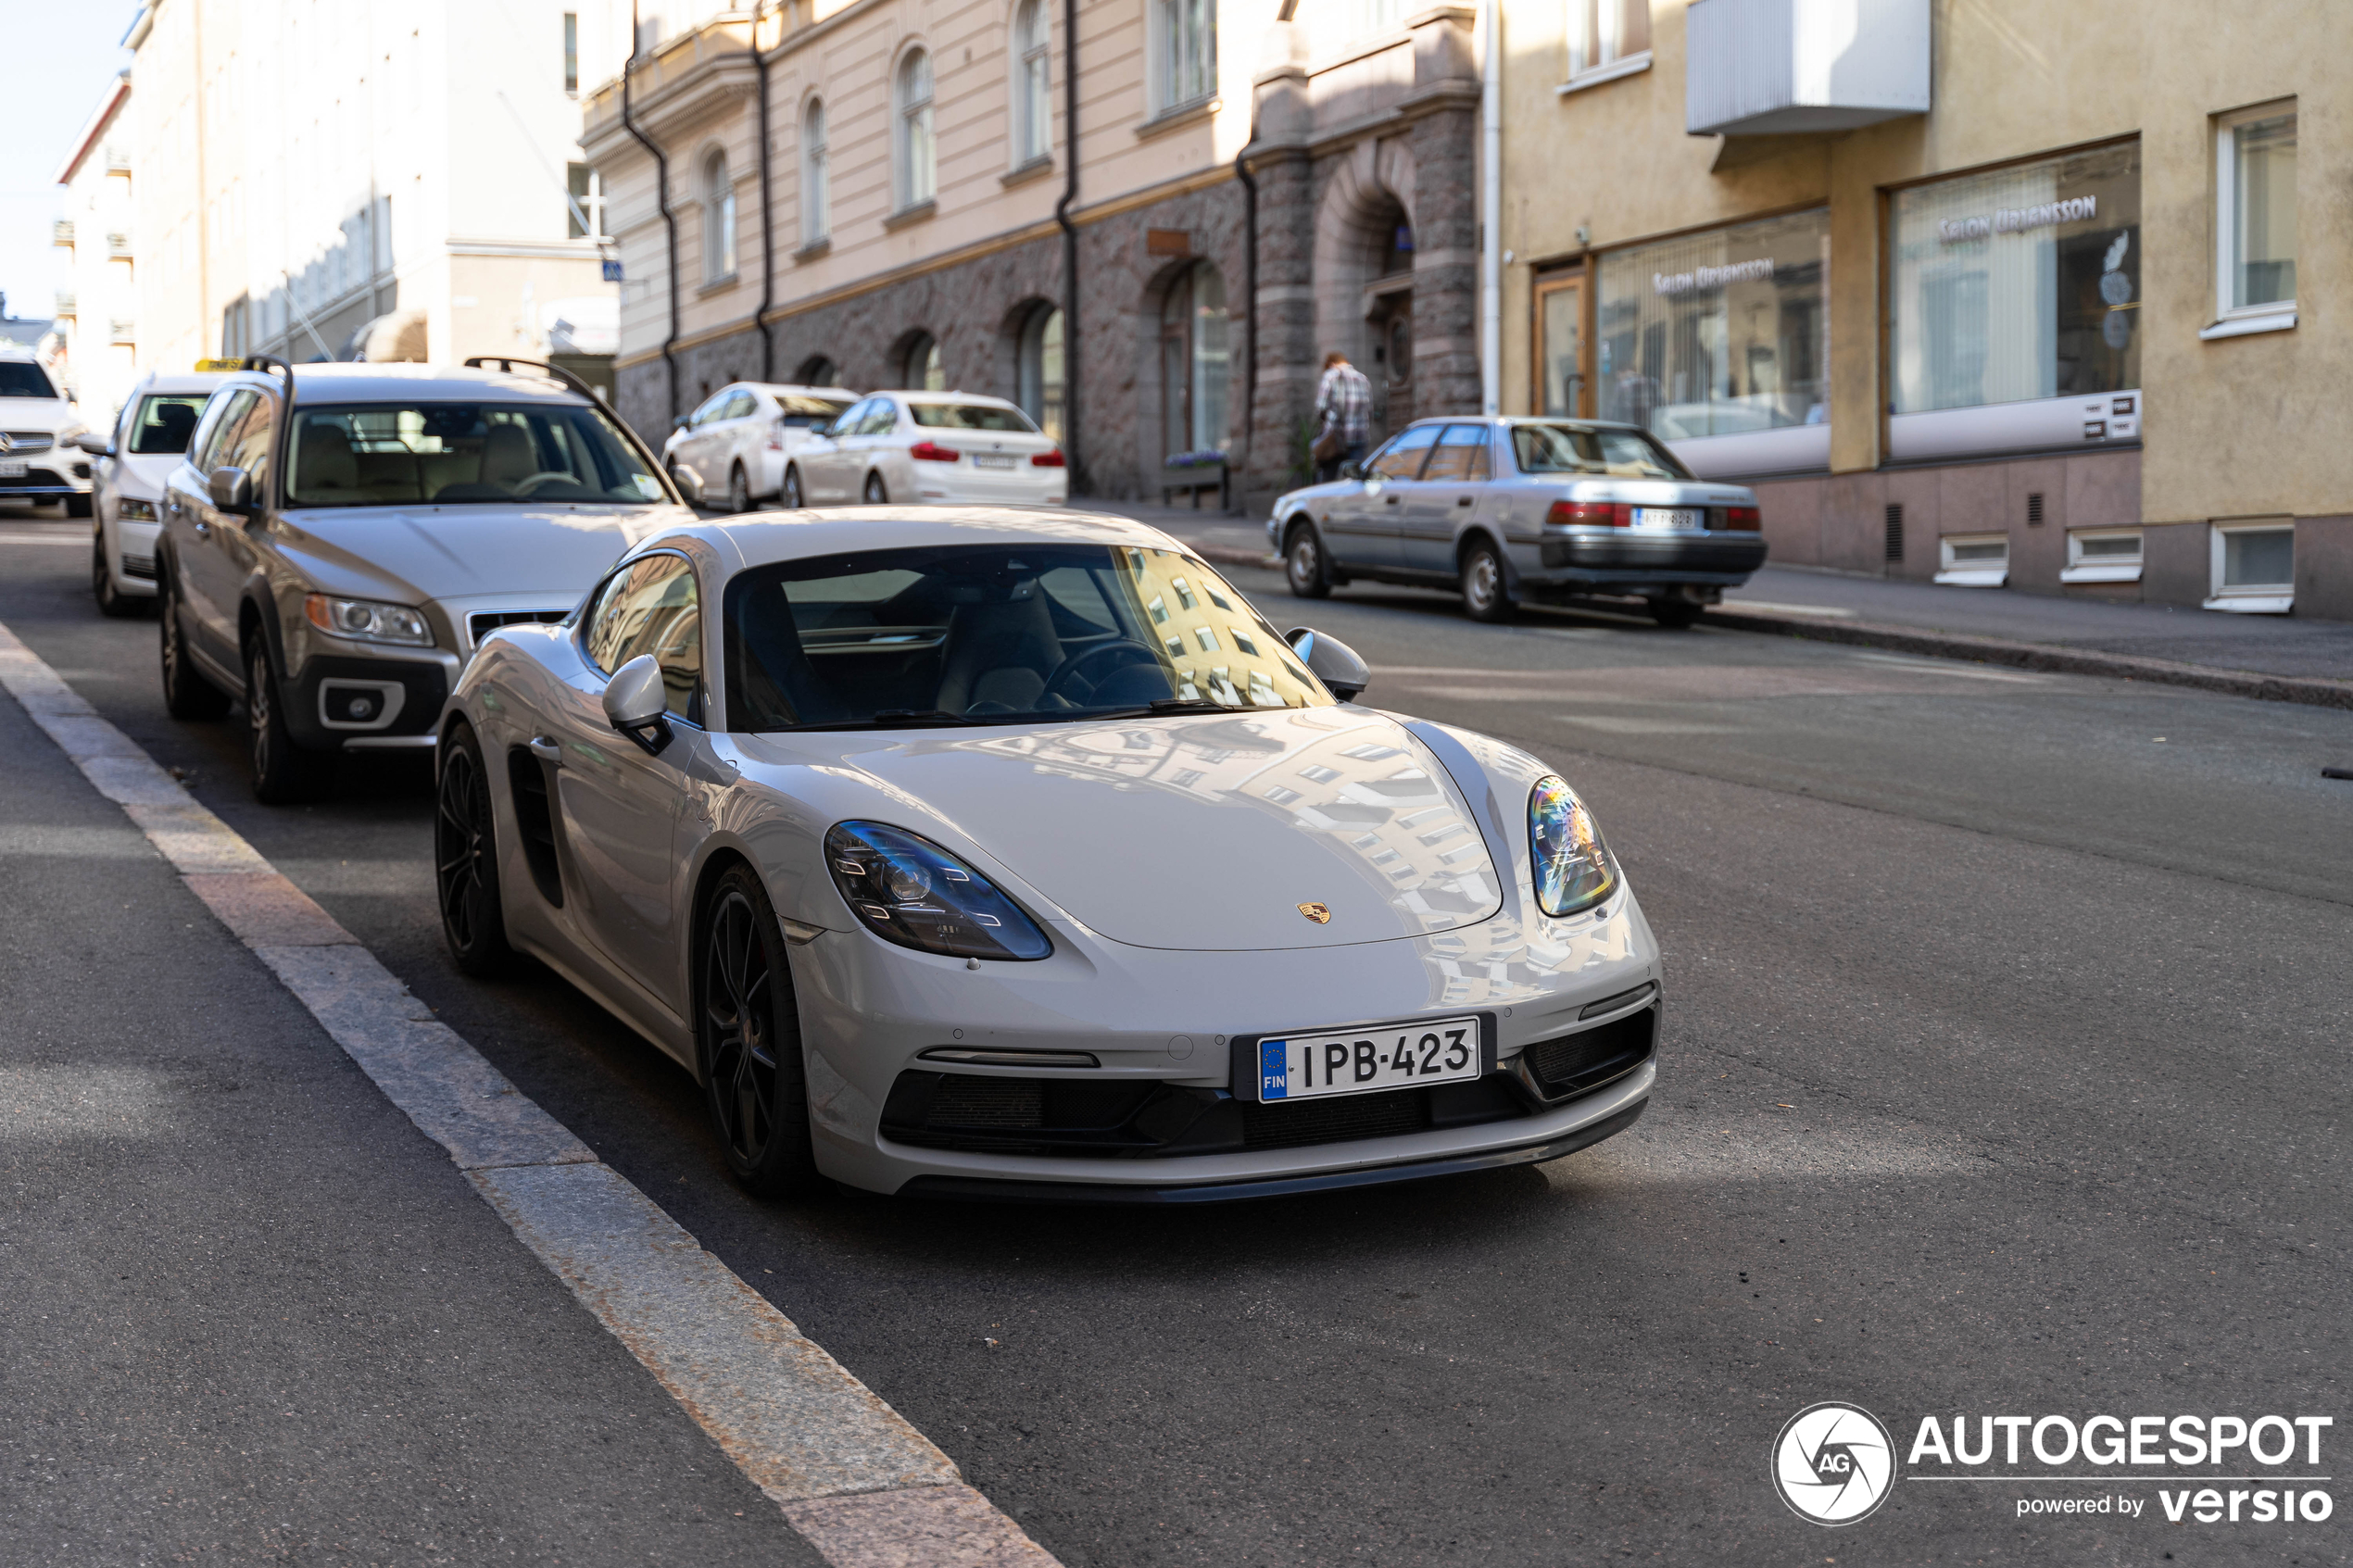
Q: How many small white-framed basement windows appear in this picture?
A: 3